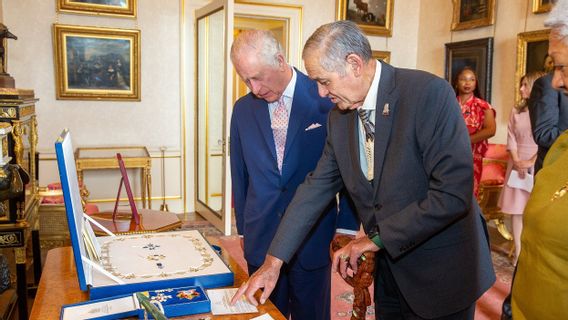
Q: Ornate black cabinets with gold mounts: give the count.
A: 1